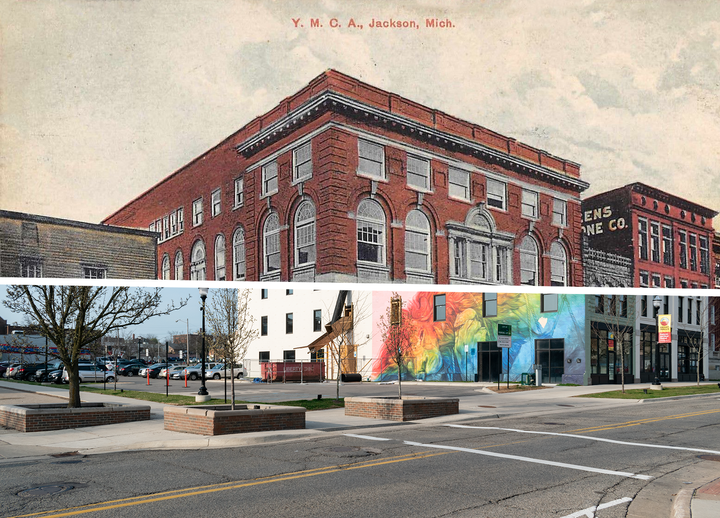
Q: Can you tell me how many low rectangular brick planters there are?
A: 3